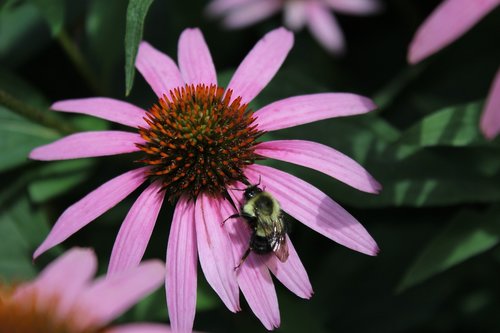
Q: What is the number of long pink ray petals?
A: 14